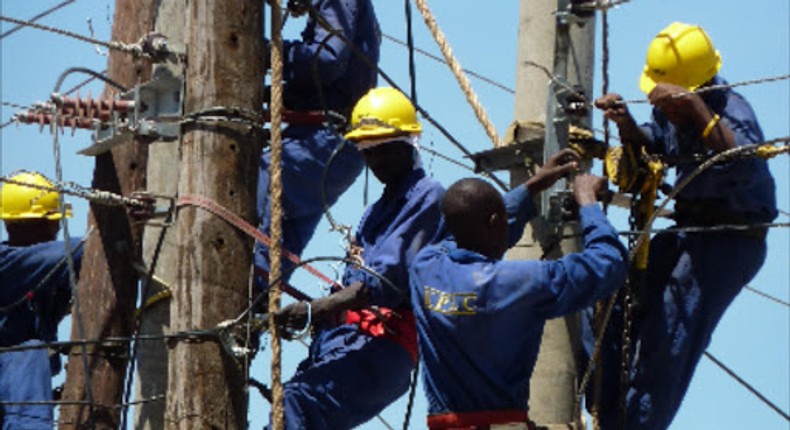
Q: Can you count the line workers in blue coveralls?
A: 5